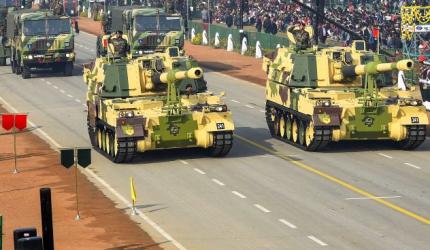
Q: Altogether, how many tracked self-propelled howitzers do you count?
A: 2